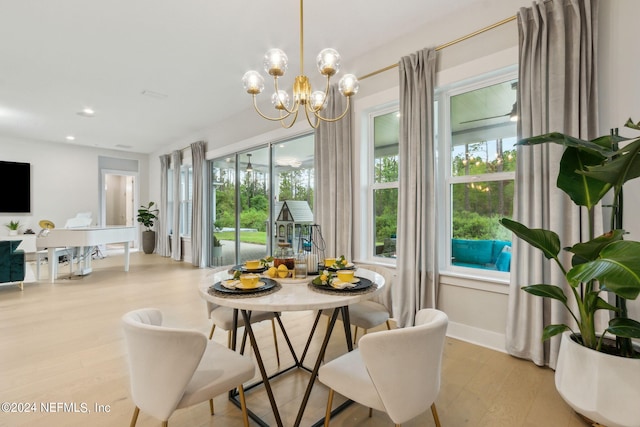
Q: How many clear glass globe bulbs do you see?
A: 6